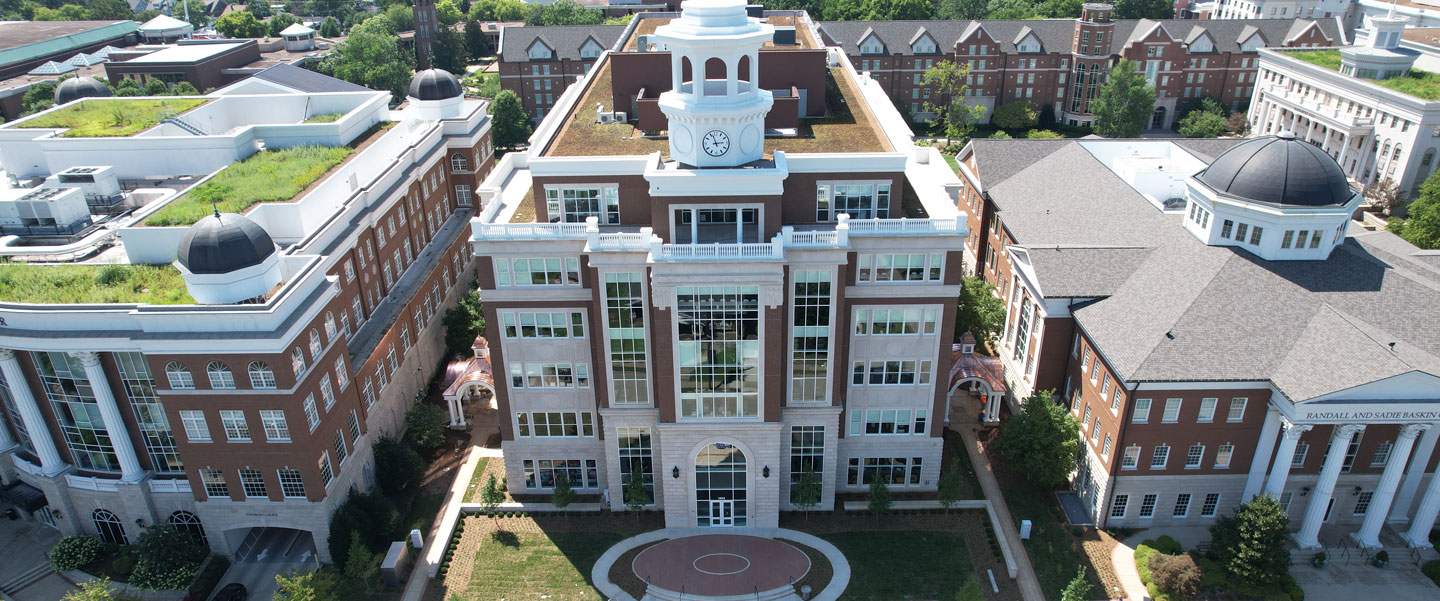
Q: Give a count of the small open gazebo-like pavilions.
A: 2